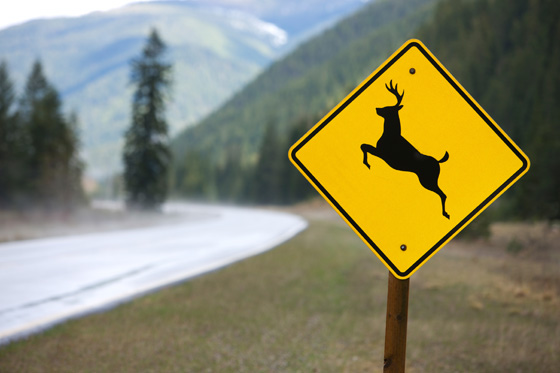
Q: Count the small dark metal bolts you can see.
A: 2